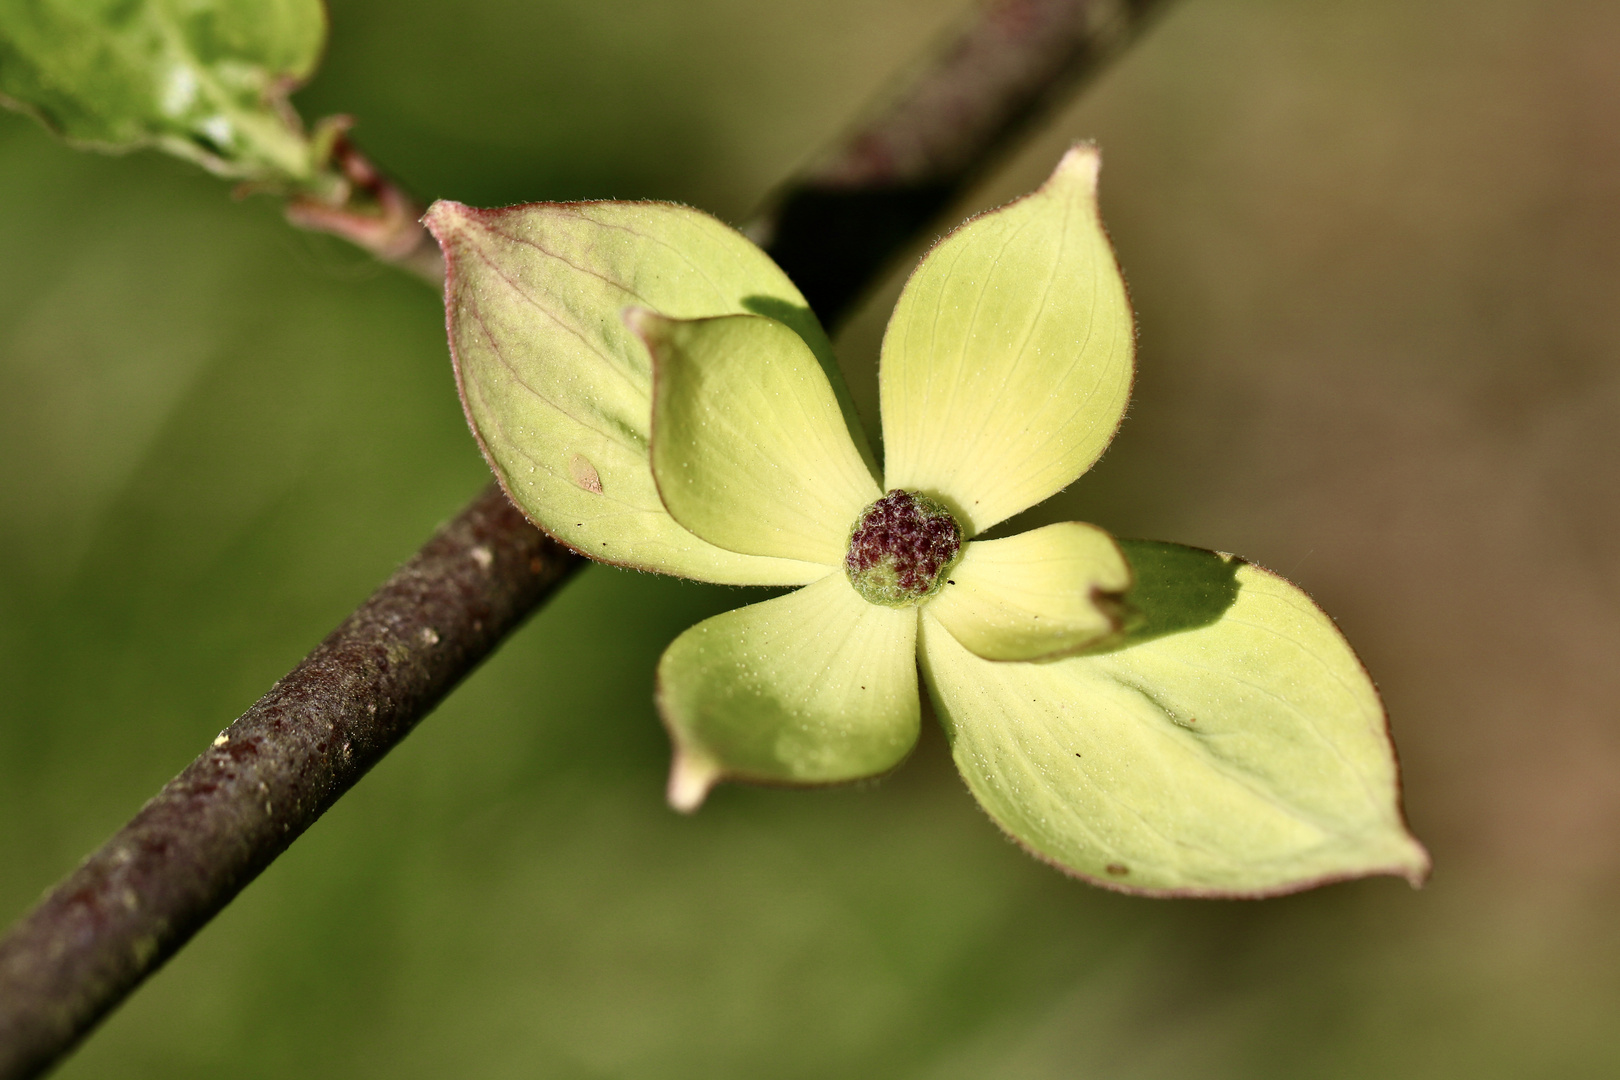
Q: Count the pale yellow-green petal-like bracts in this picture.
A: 6